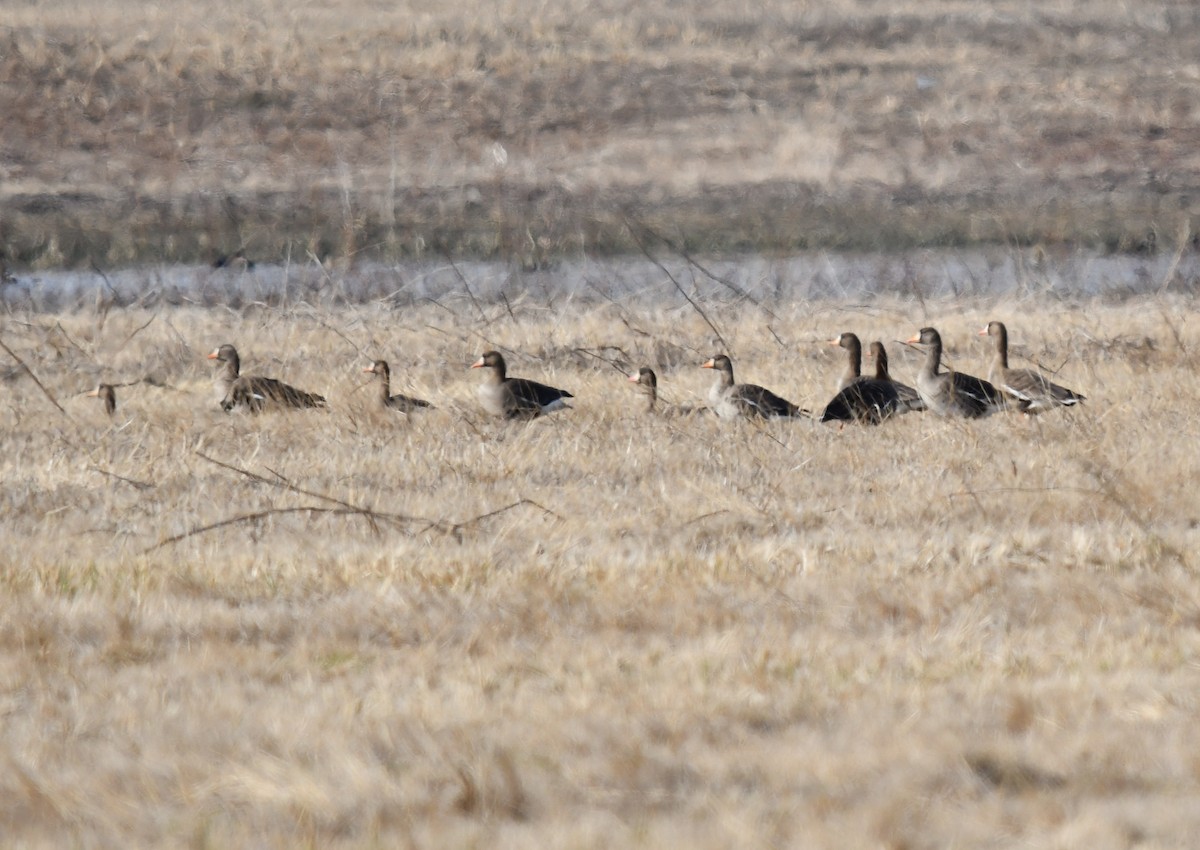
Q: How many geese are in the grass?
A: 10